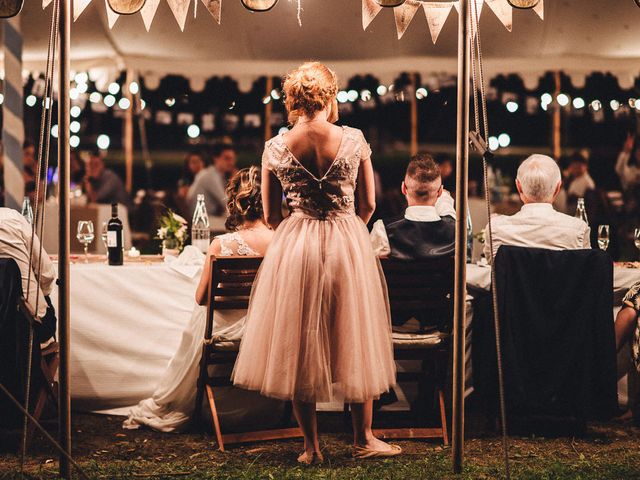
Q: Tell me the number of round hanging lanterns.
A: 5